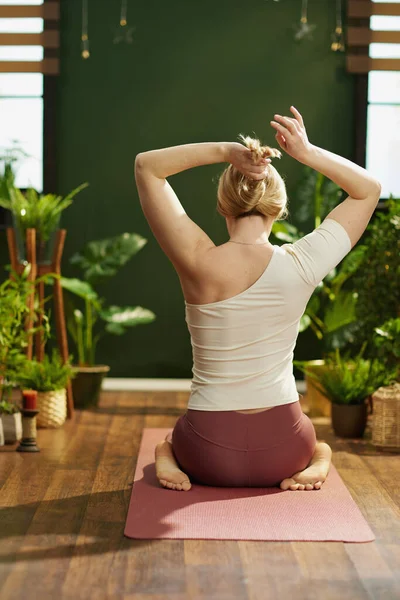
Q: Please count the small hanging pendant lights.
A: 4